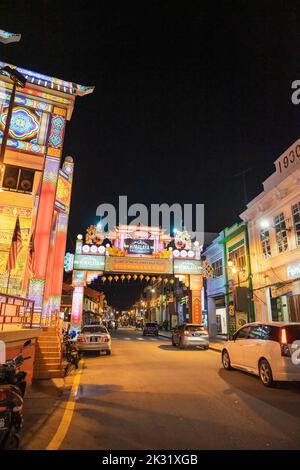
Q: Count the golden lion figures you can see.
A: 2